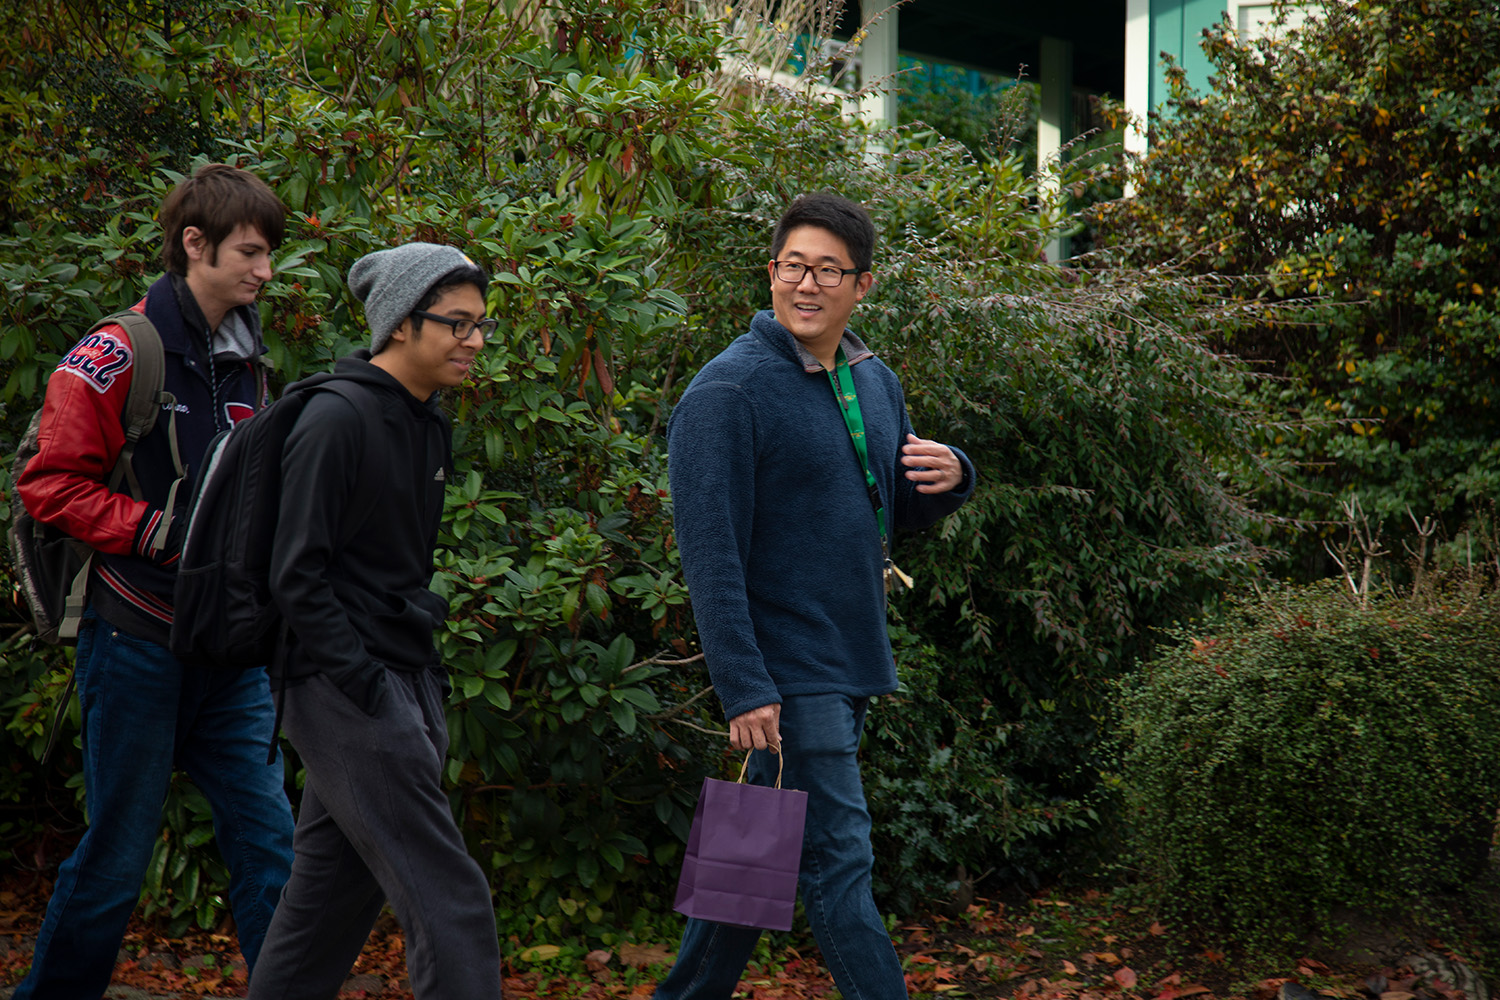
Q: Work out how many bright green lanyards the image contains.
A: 1